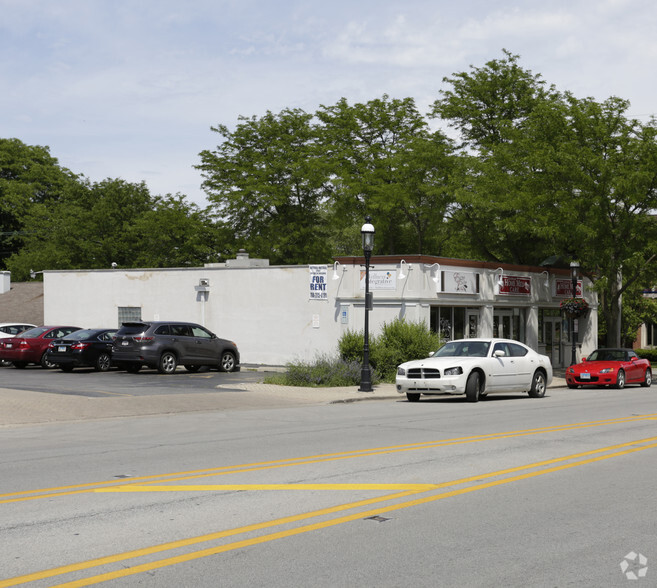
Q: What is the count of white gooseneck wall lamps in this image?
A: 5